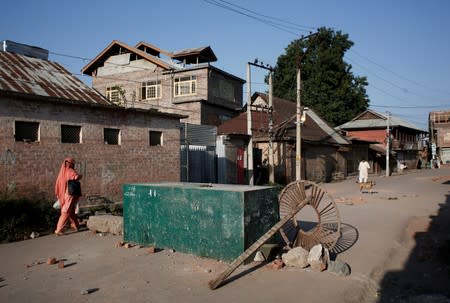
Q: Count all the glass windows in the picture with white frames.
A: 3